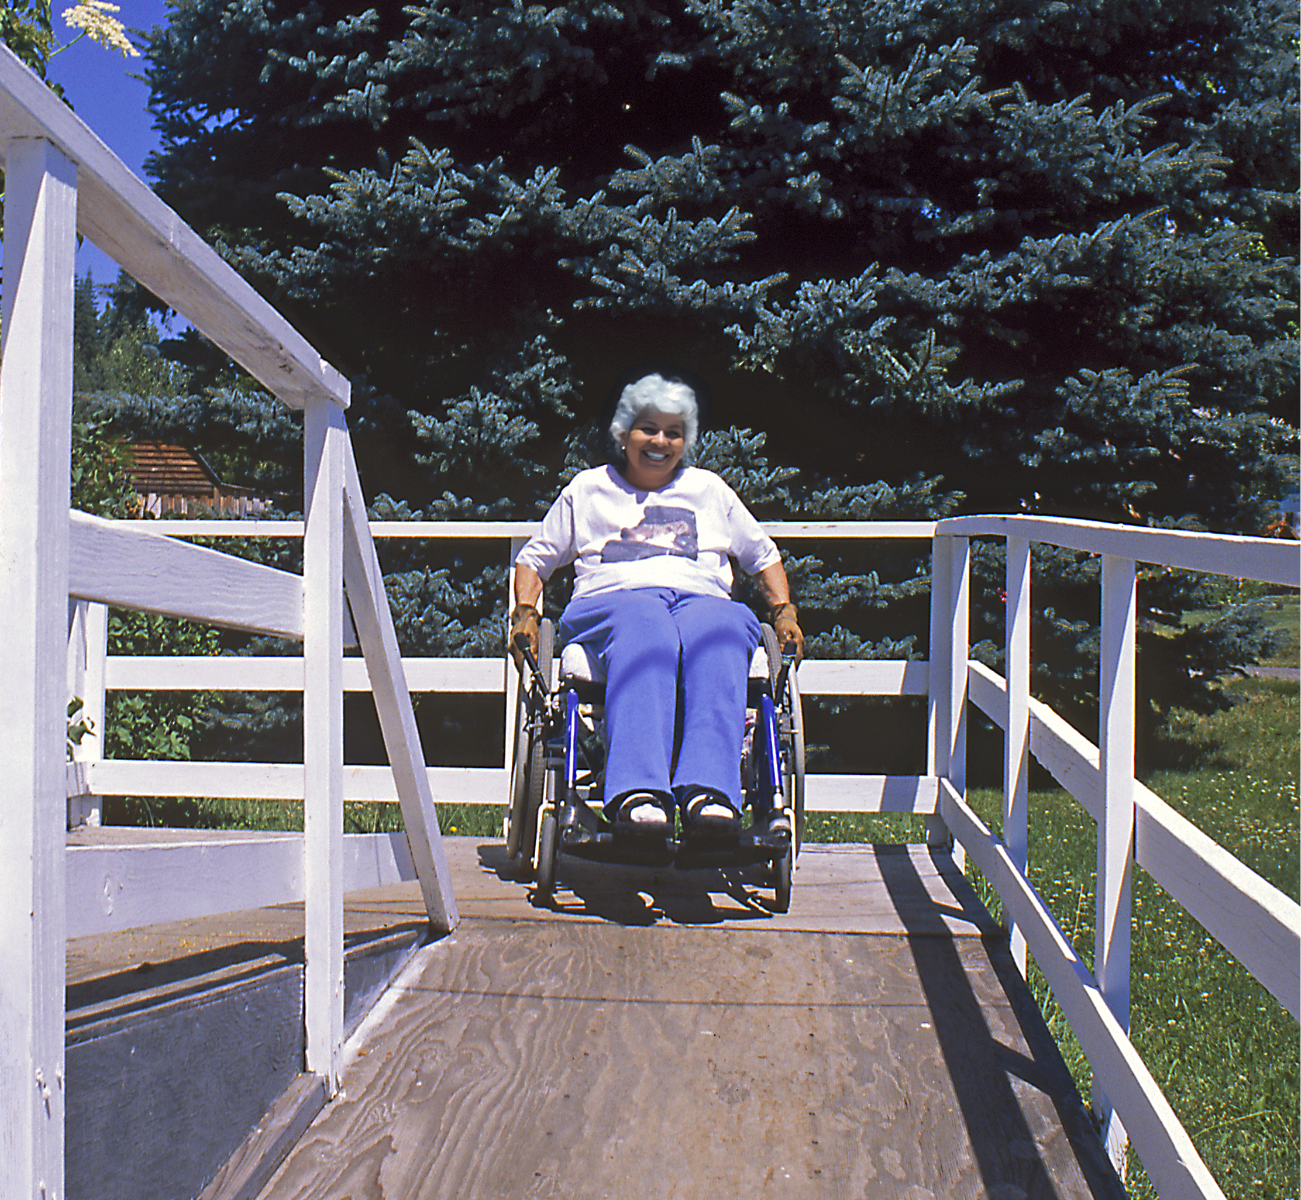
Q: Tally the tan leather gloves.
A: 2